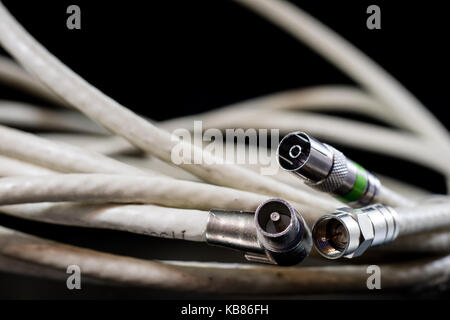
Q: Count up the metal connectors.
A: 3